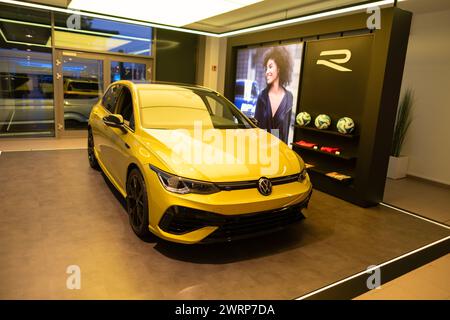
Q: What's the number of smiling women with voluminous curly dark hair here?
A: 1